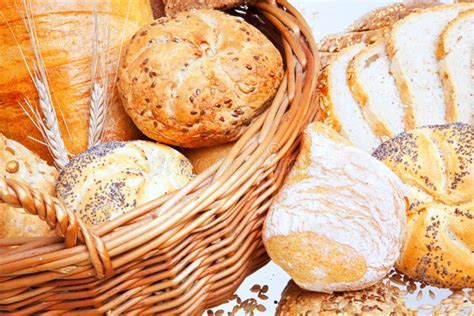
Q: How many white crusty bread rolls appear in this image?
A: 1